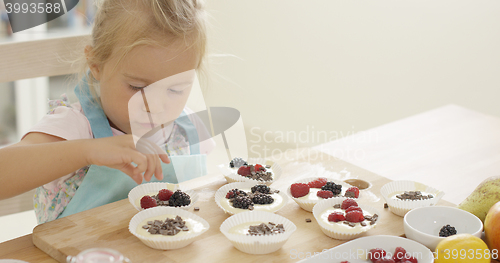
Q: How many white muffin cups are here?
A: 8